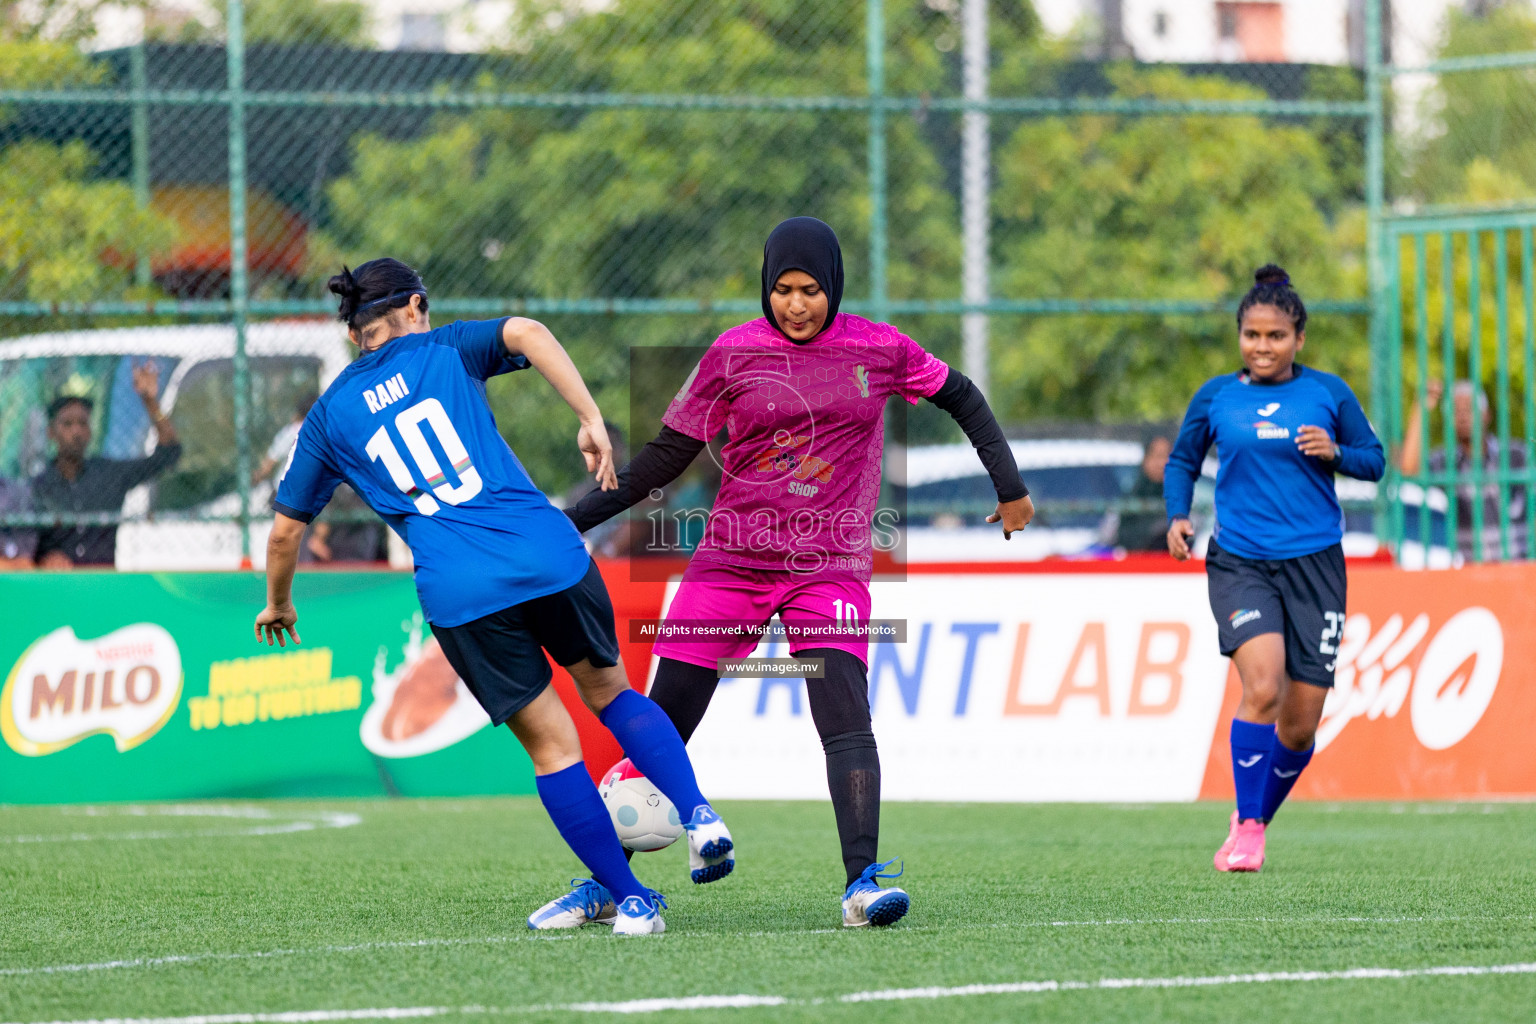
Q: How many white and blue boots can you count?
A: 4